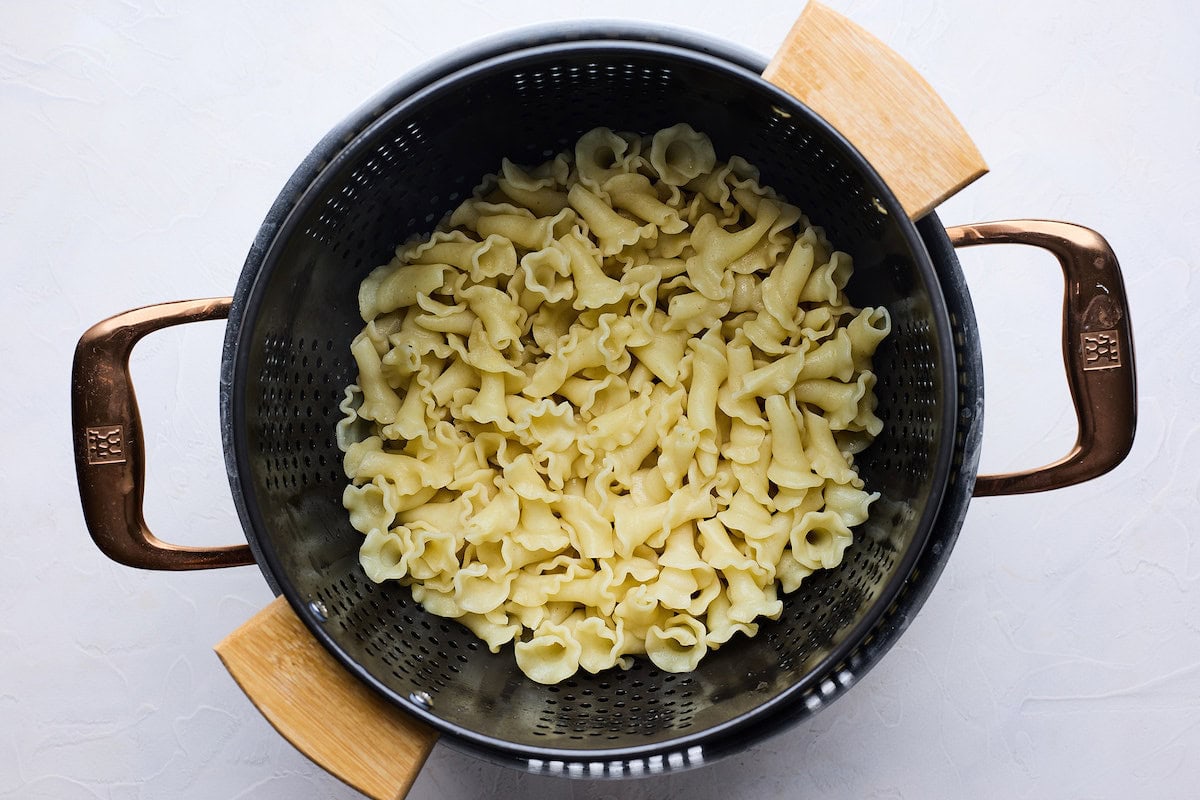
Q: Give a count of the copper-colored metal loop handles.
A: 2